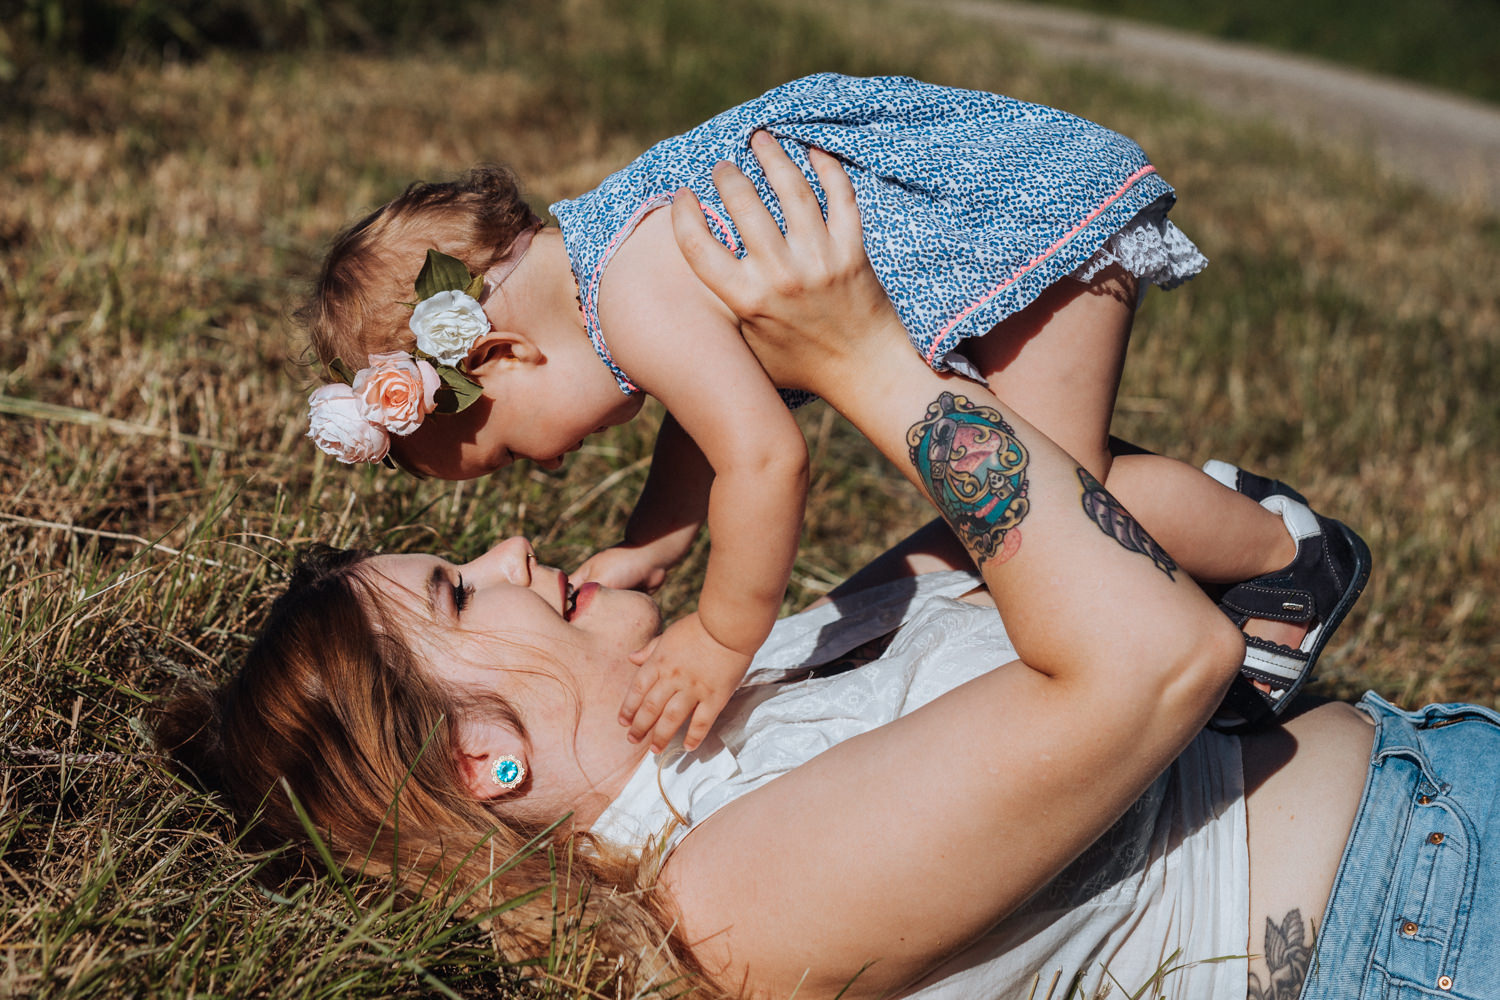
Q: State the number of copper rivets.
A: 4